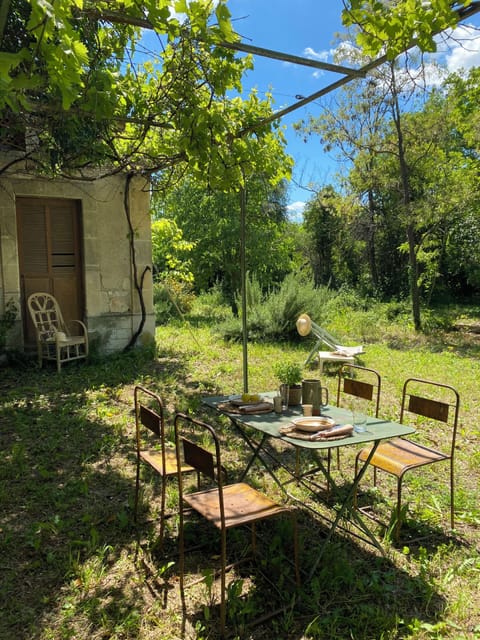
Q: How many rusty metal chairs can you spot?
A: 4